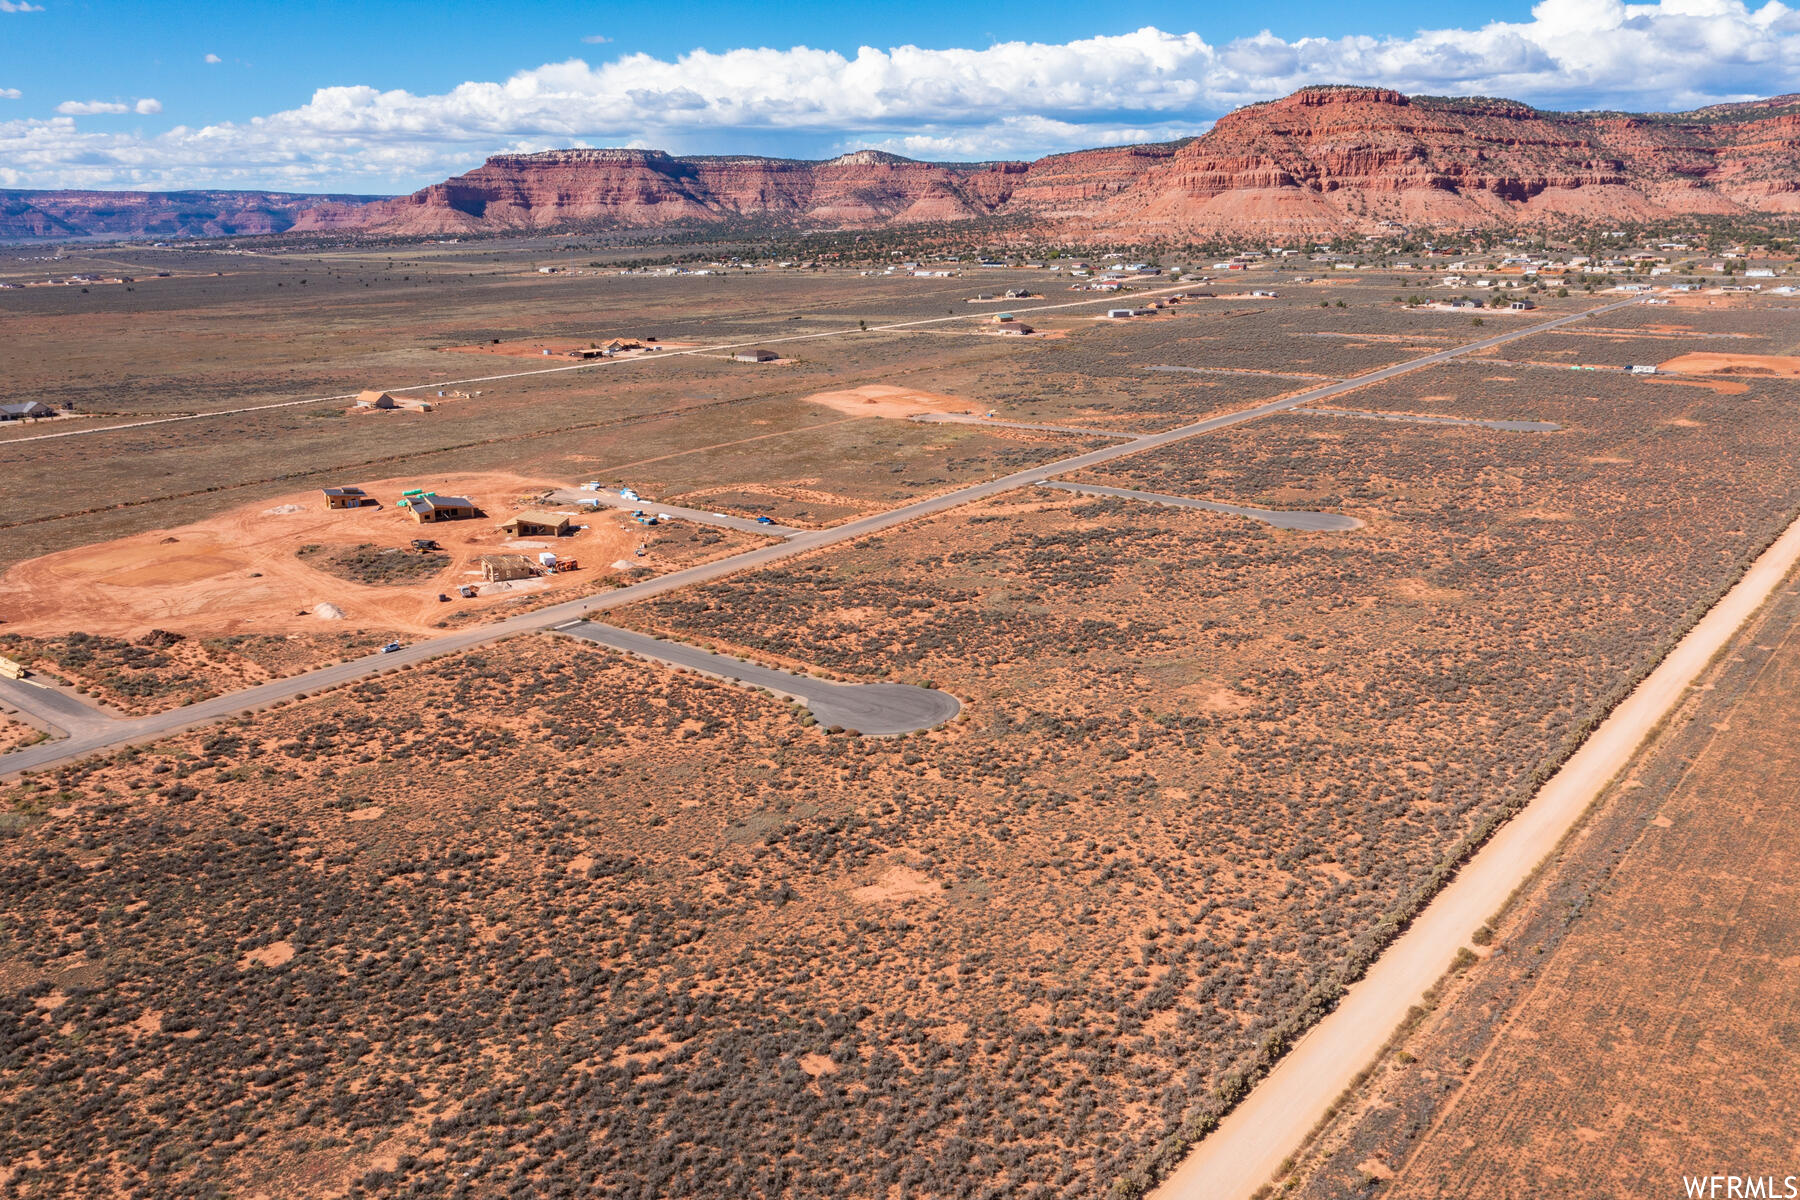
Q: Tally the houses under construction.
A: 4